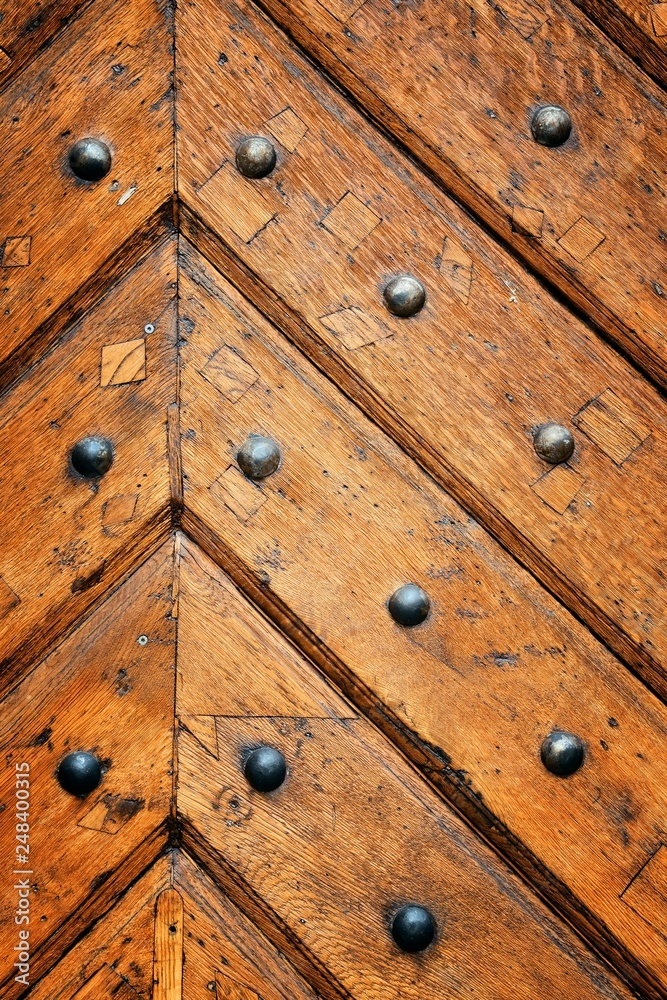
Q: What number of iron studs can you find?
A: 12